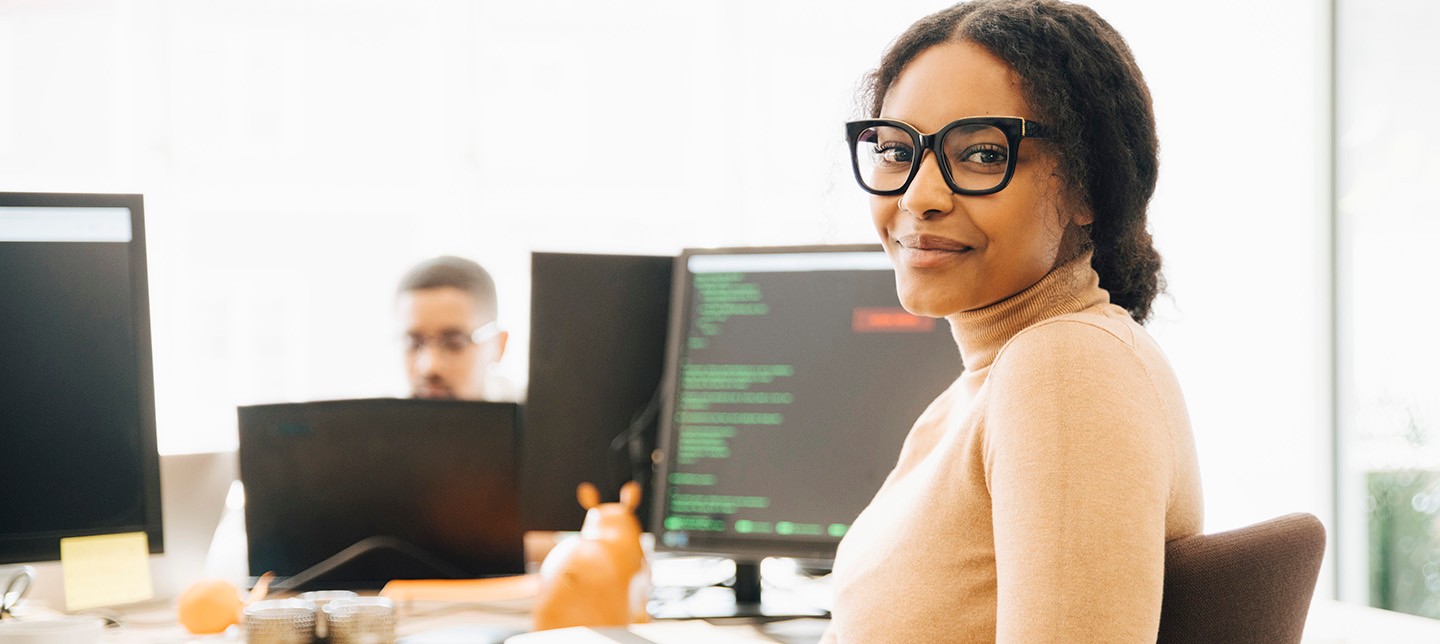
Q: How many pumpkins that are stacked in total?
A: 0